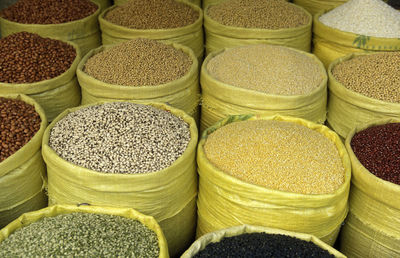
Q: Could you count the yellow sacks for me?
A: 14